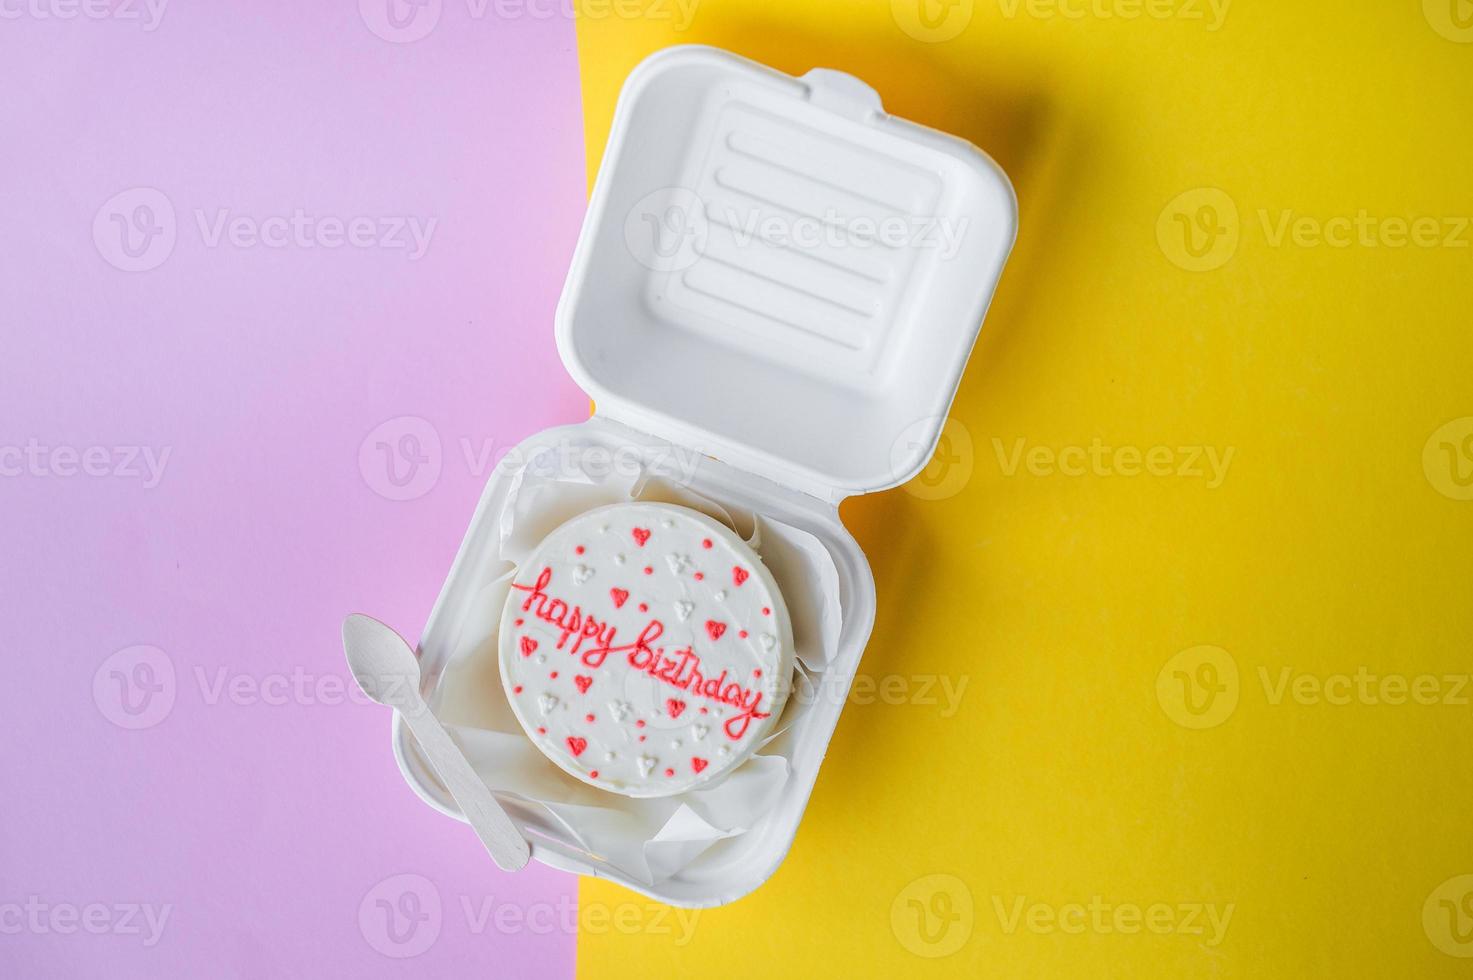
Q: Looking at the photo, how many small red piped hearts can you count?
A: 9